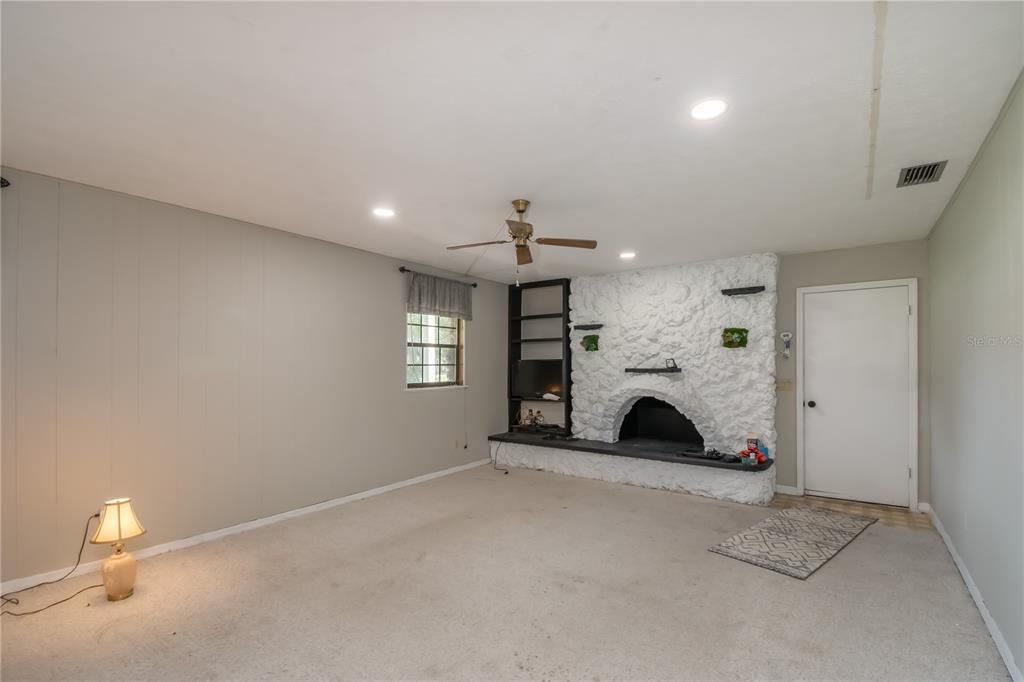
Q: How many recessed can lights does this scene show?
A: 3